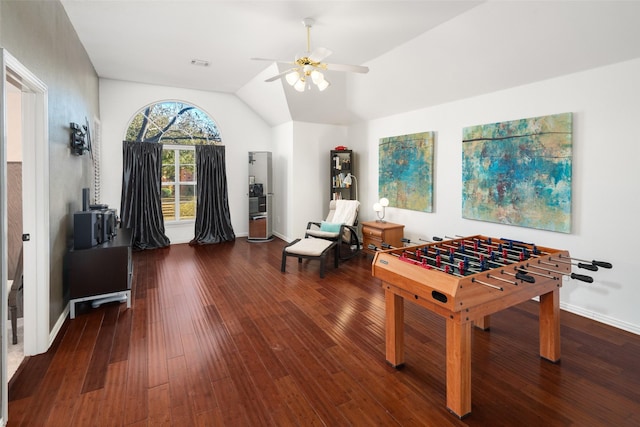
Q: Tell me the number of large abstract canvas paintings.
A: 2